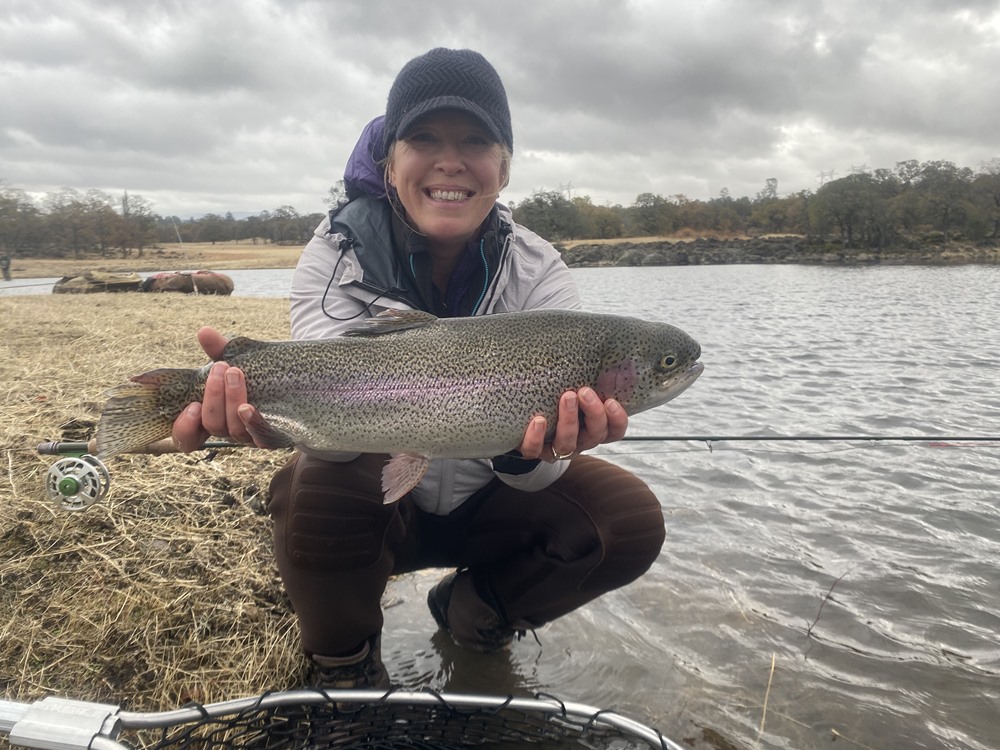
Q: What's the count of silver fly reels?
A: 1